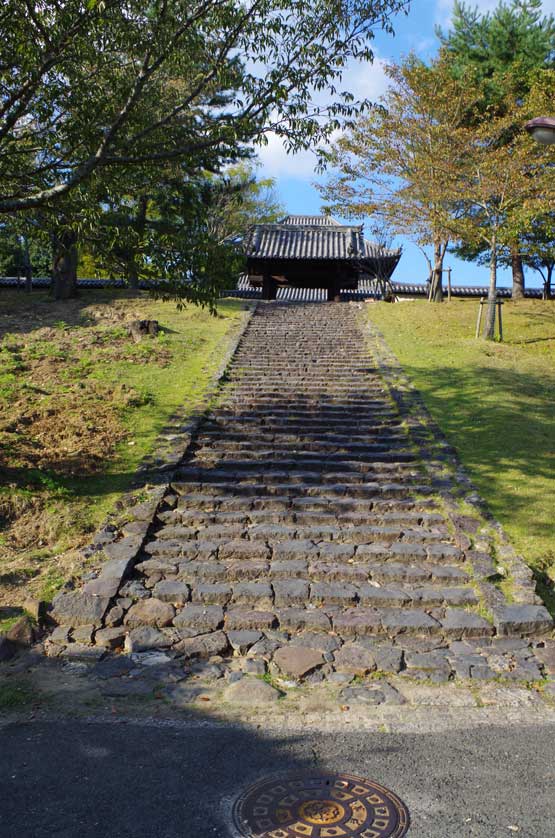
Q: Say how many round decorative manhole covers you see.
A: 1